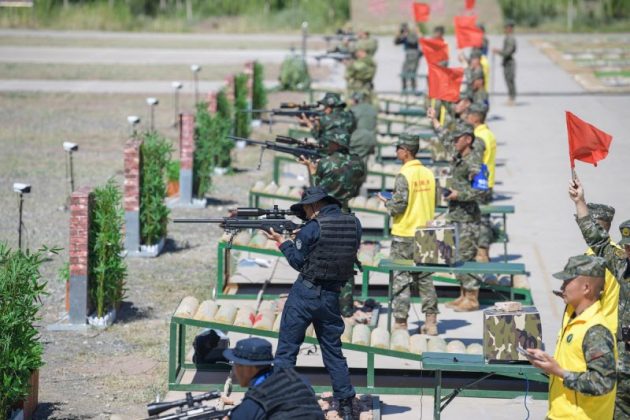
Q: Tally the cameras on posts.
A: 6